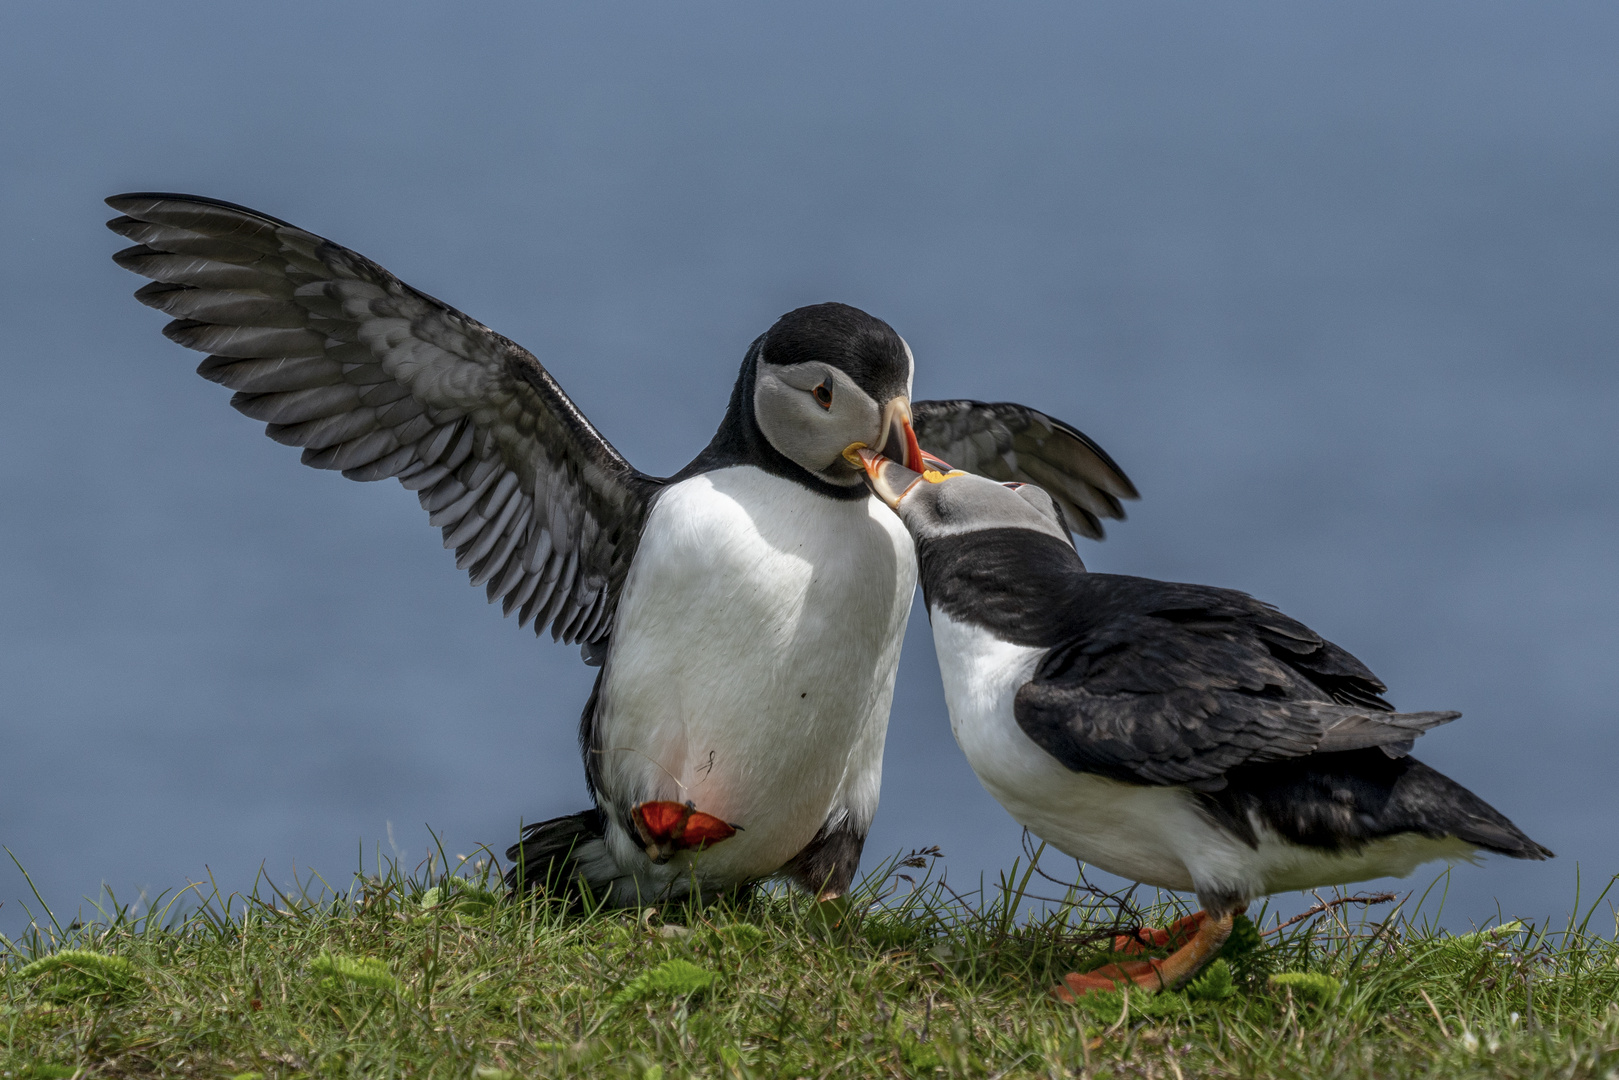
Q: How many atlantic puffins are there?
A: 2